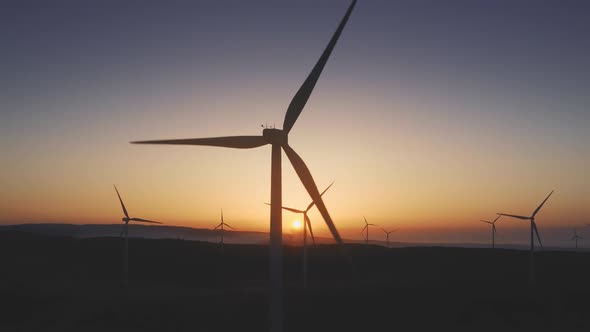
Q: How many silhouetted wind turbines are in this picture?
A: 9